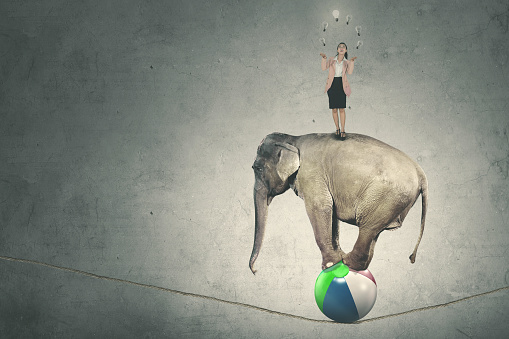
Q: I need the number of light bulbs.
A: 6